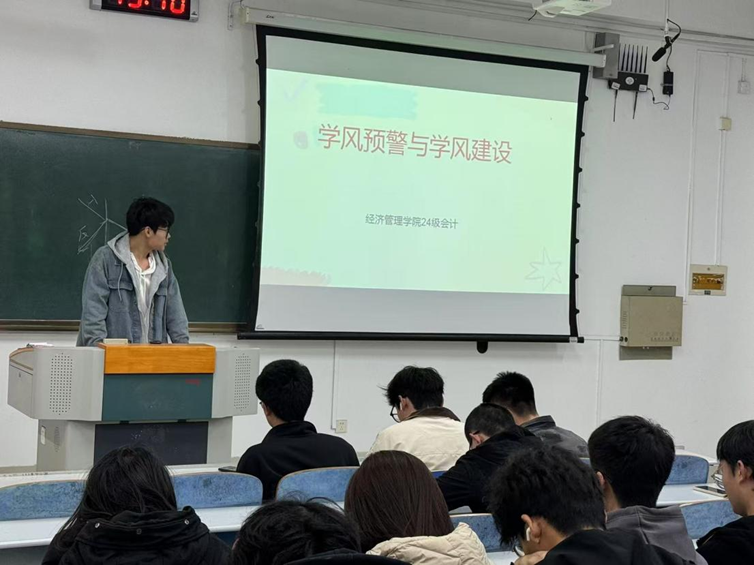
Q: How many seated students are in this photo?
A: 10